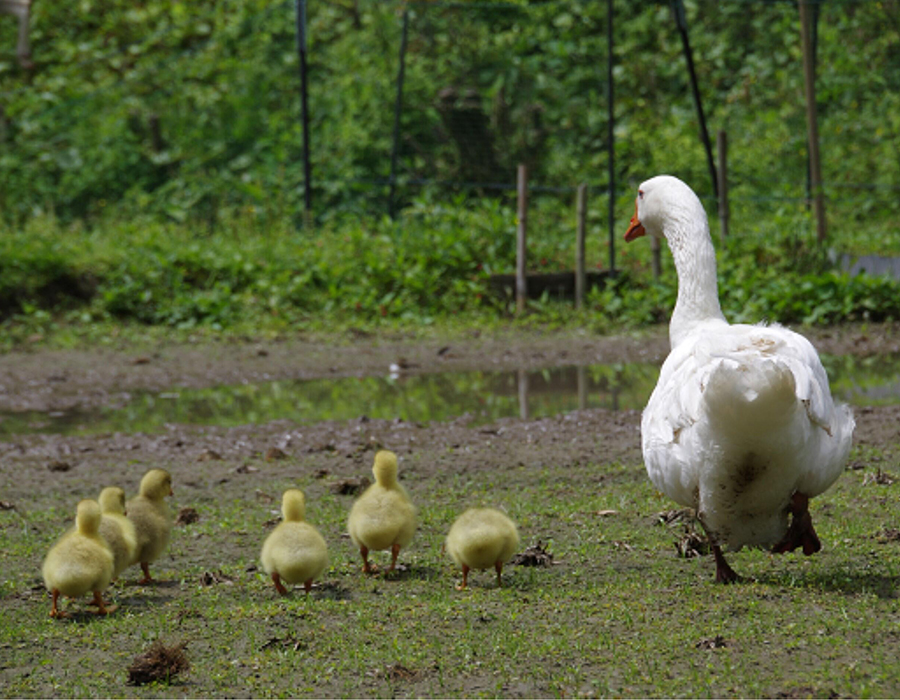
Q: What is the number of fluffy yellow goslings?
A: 6